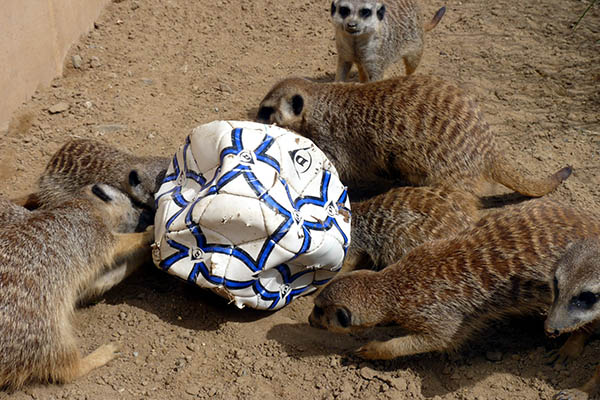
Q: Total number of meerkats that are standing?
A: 1